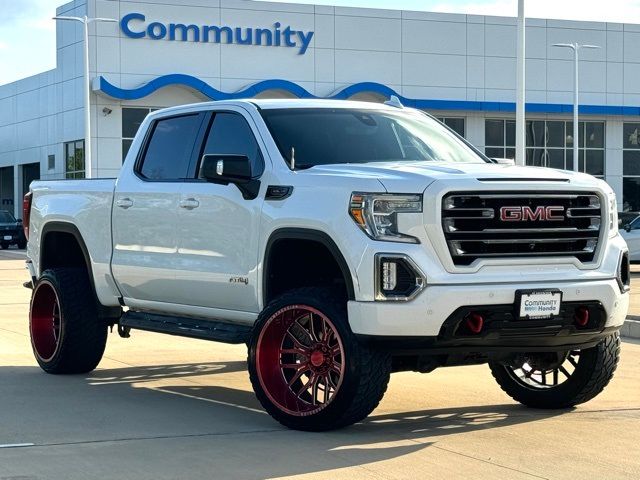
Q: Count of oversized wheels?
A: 3